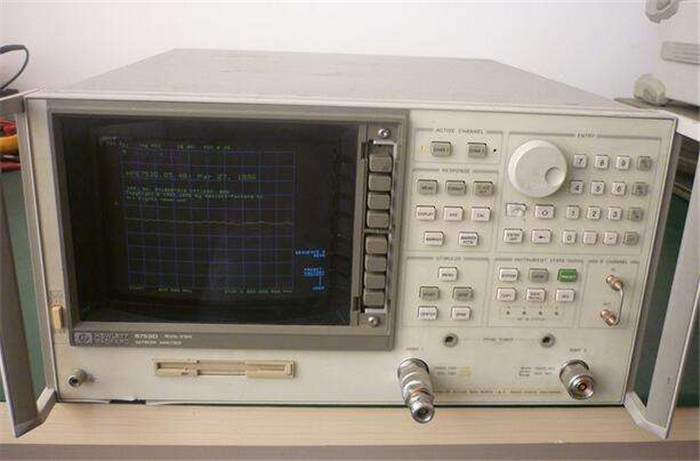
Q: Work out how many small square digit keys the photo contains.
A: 10